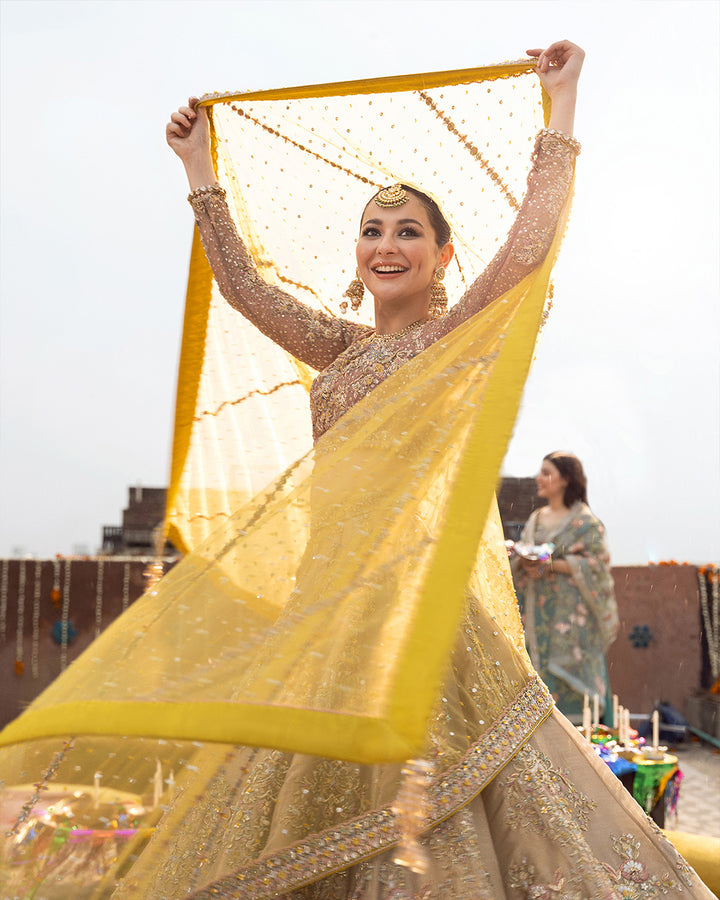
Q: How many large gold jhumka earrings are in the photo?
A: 2